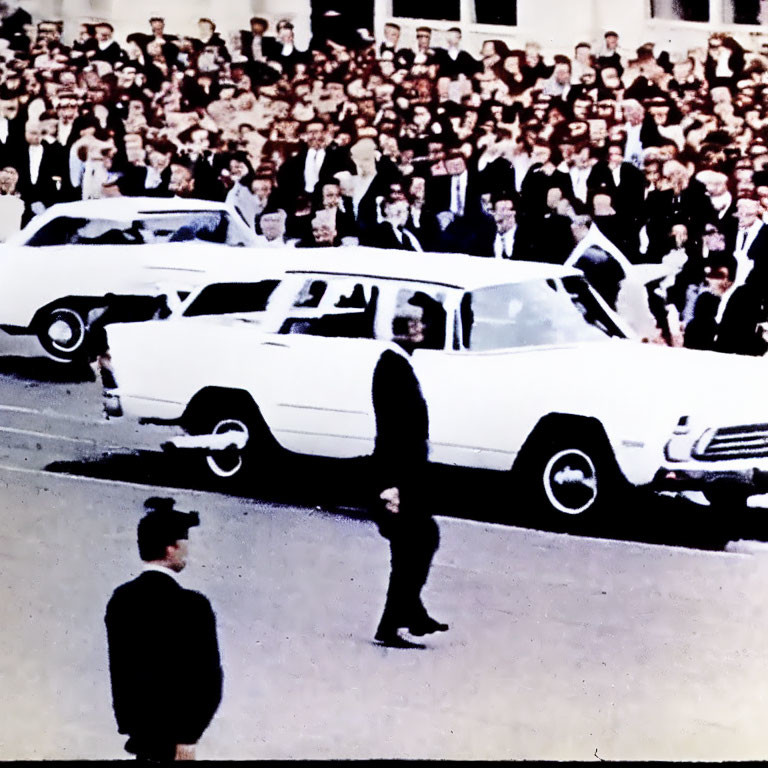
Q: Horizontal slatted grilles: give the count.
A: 1